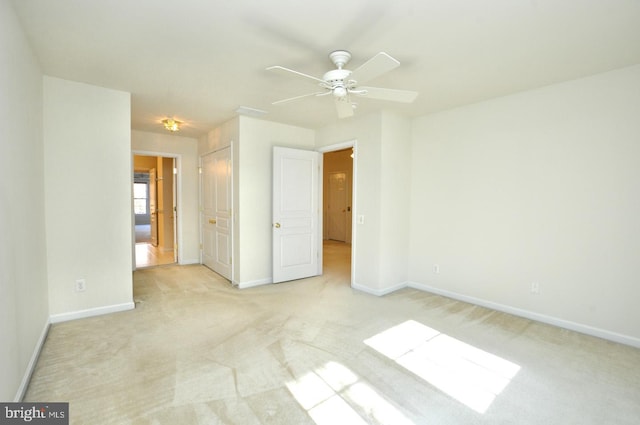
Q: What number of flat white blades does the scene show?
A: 5